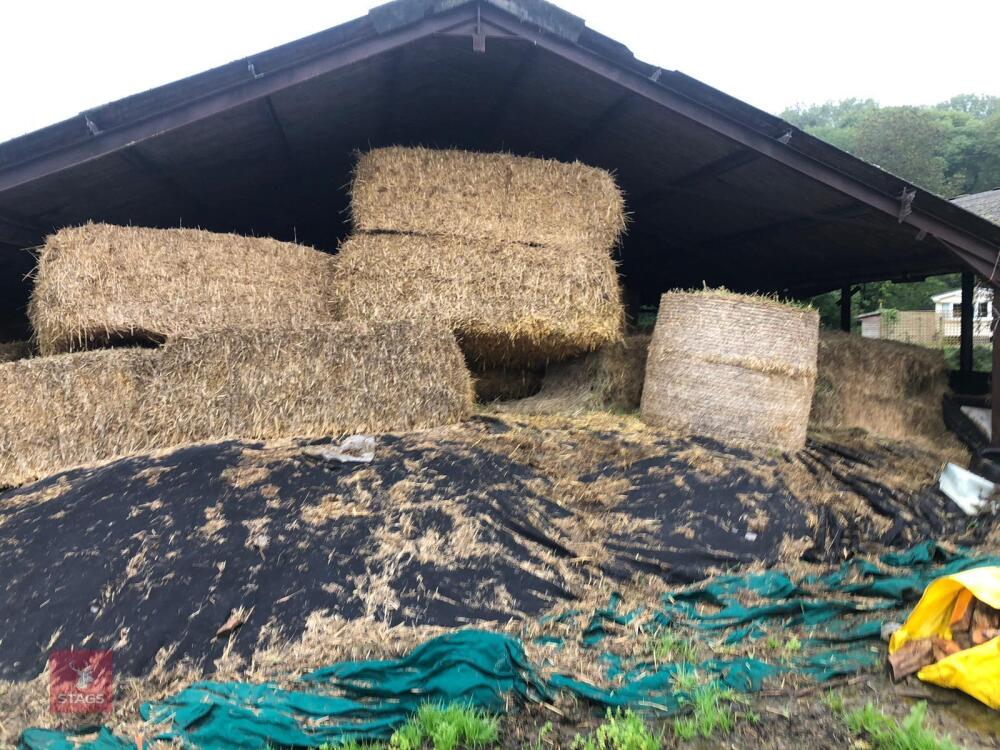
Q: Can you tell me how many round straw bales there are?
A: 1